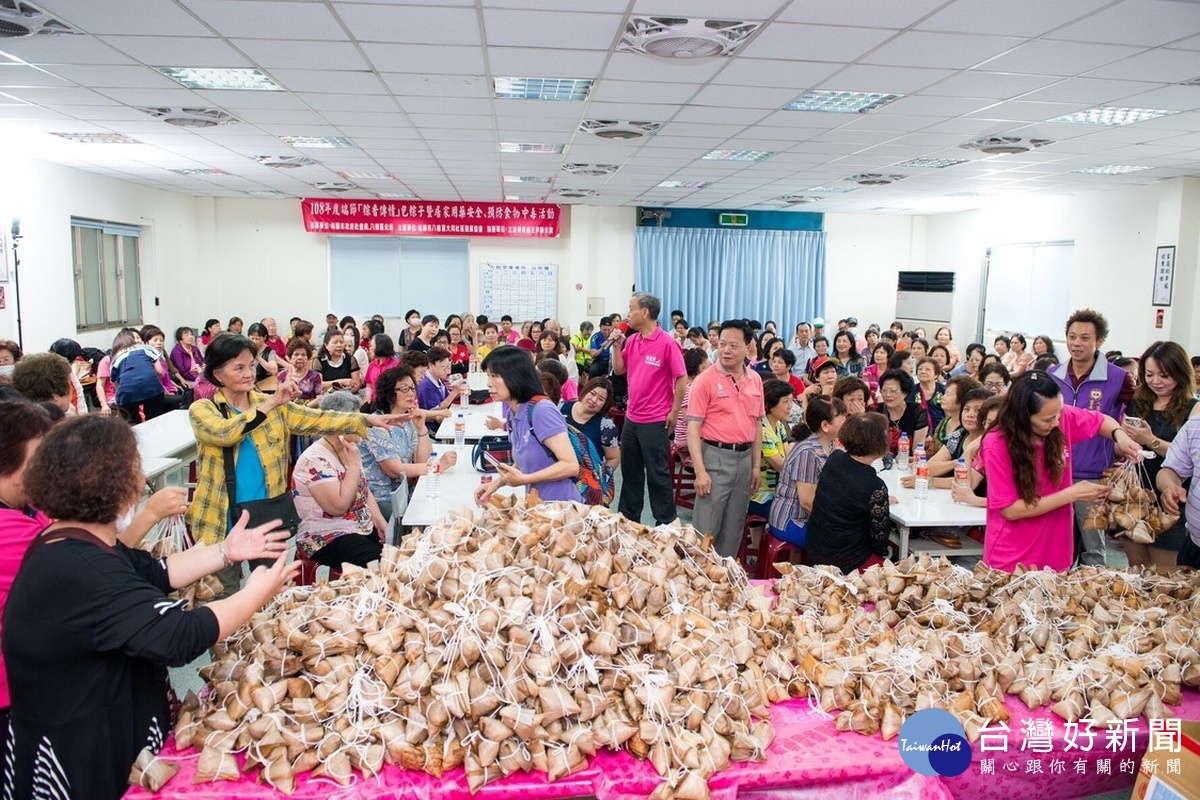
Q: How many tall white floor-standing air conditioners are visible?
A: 1